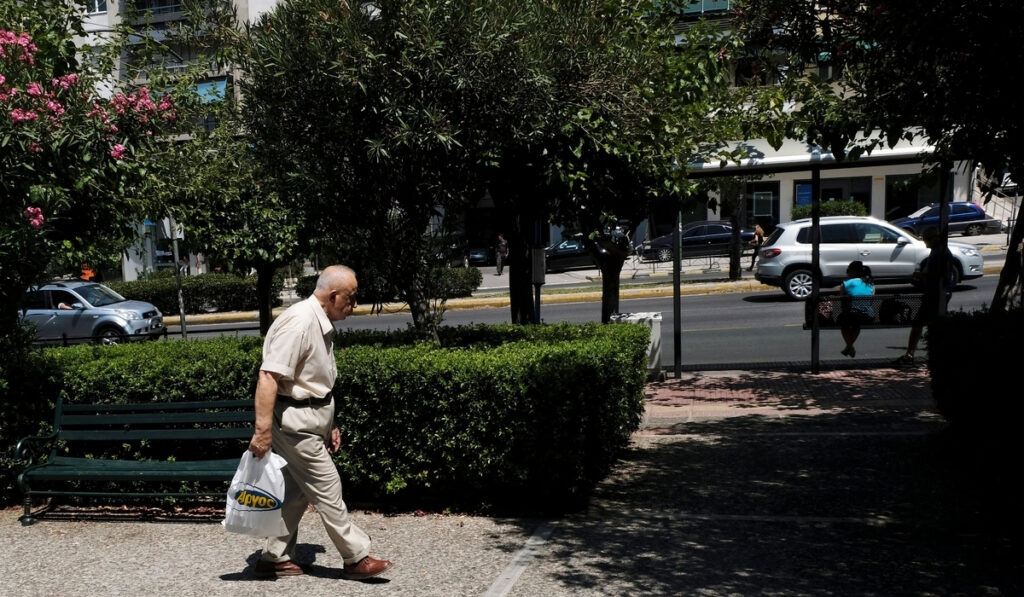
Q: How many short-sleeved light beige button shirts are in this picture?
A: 1